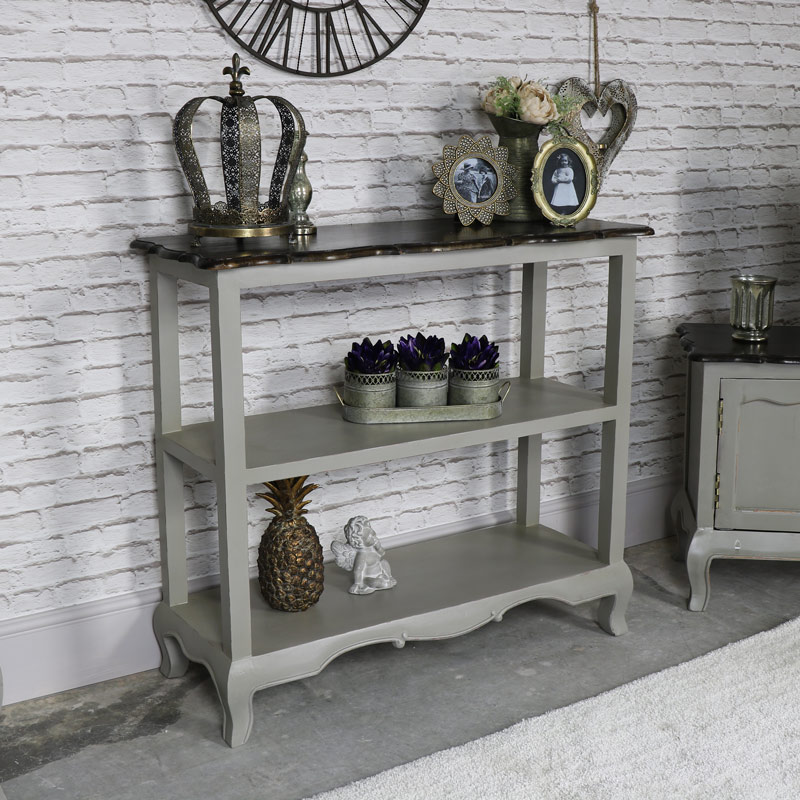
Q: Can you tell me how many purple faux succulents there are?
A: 3